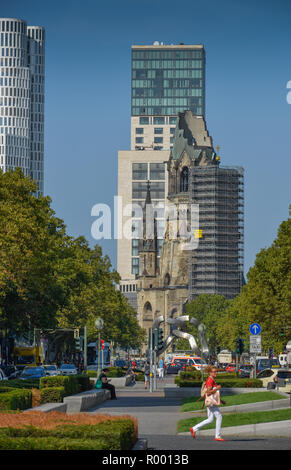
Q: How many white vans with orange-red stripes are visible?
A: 1